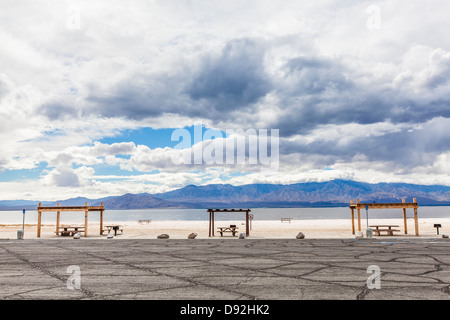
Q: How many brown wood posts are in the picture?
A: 11